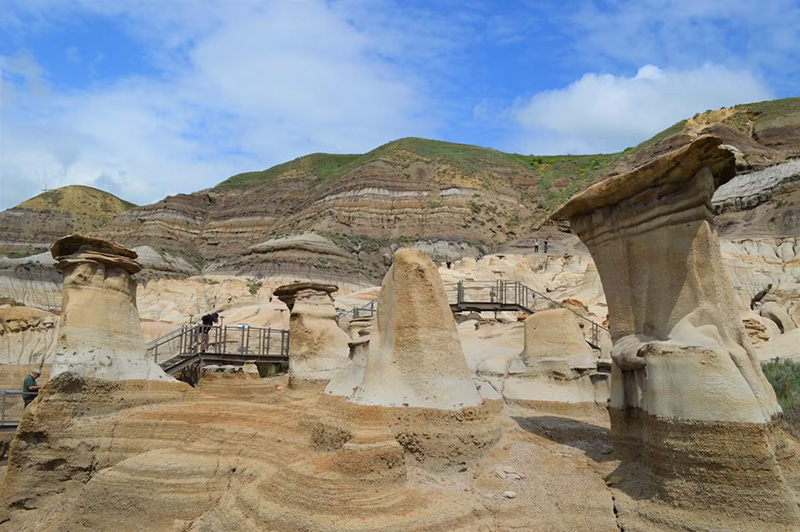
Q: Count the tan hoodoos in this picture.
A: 5